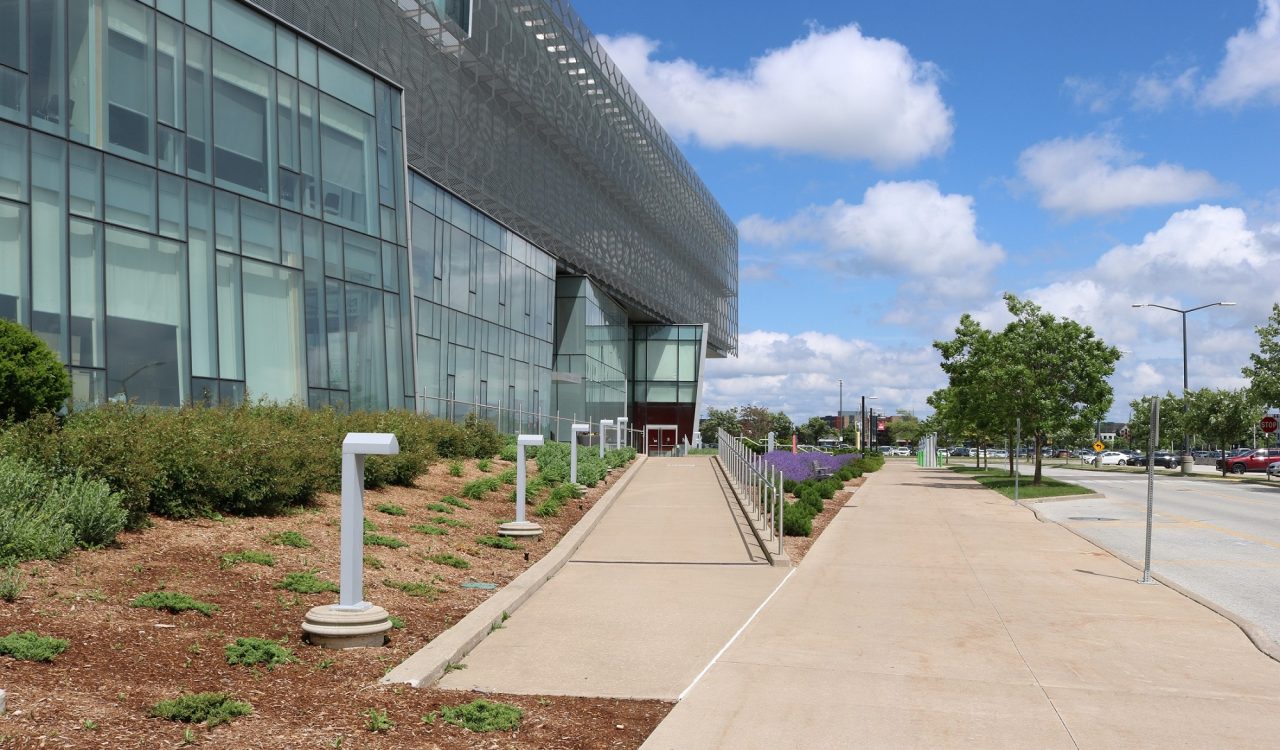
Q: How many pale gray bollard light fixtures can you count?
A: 5